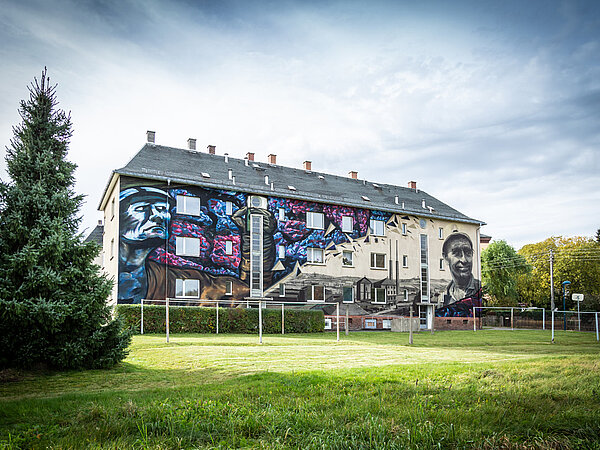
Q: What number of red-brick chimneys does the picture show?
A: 6